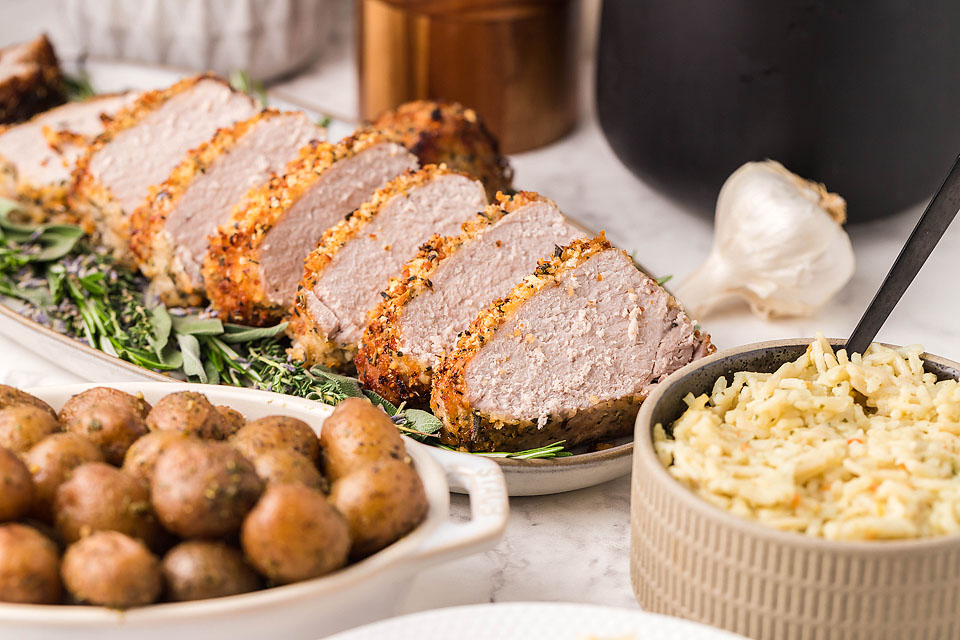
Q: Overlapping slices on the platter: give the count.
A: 7